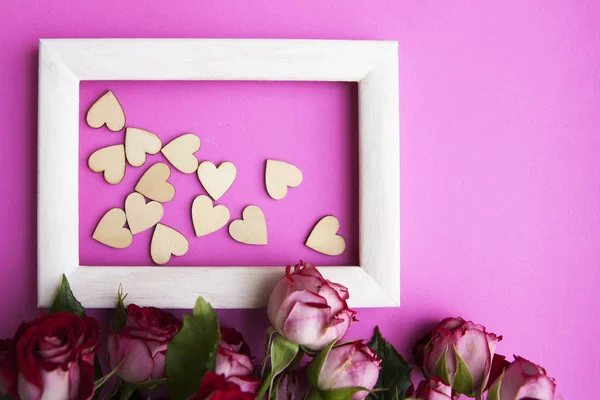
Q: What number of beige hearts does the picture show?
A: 13